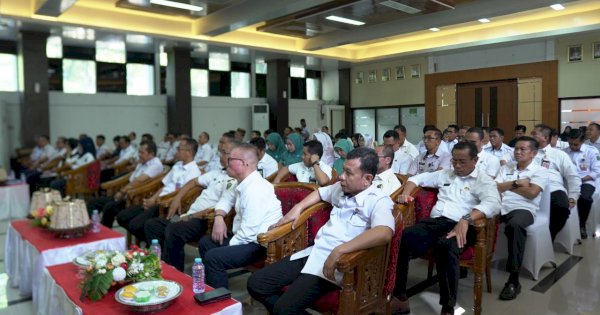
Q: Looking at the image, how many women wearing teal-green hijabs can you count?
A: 3